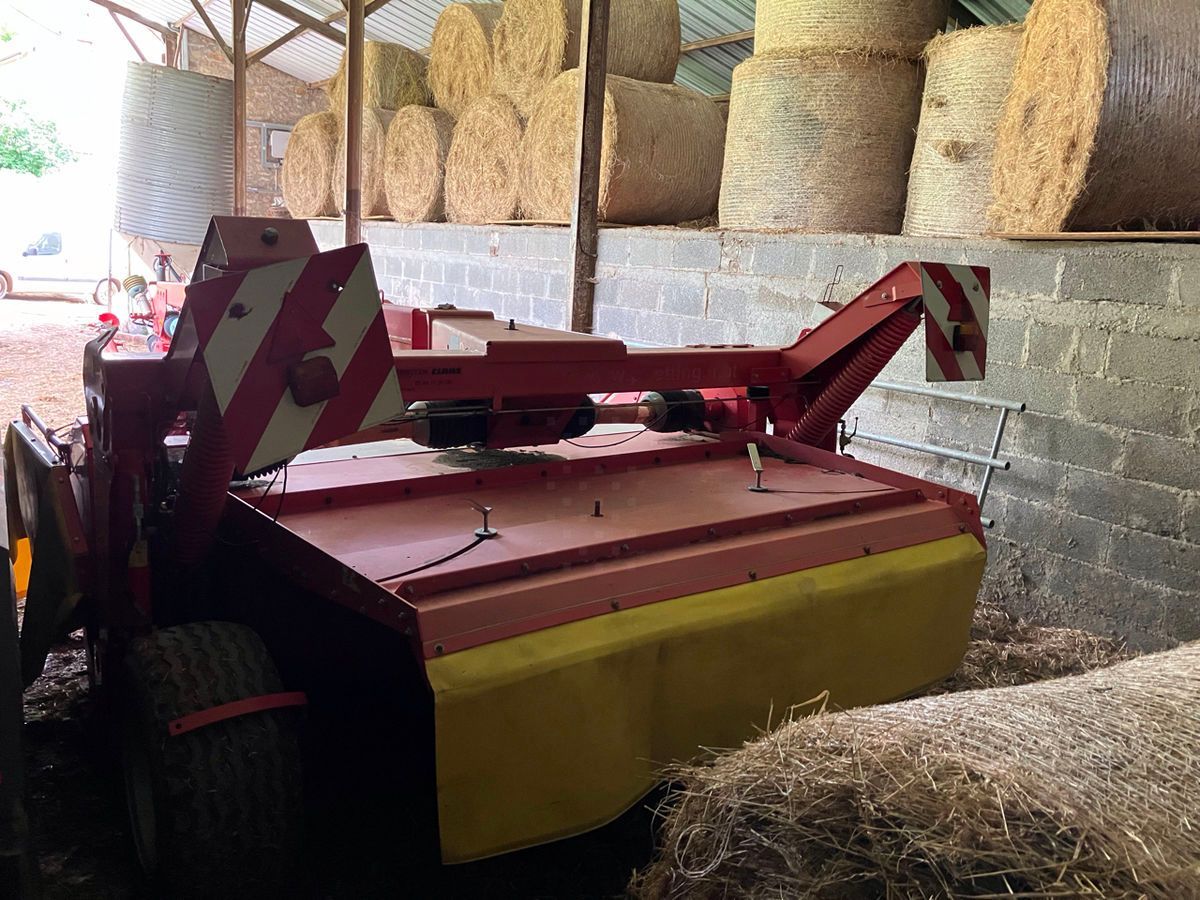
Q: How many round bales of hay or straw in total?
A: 13